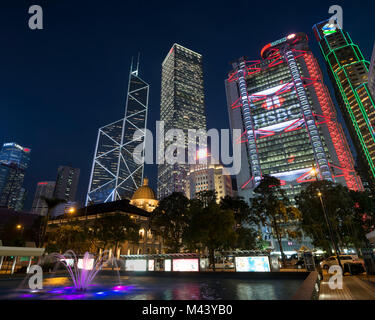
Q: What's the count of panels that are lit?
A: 7